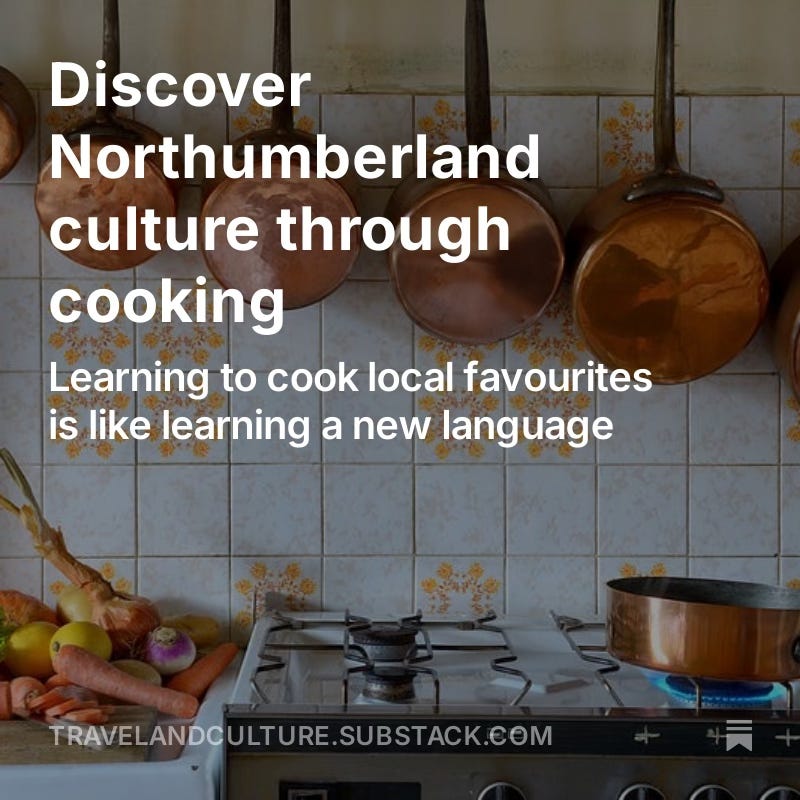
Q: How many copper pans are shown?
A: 7